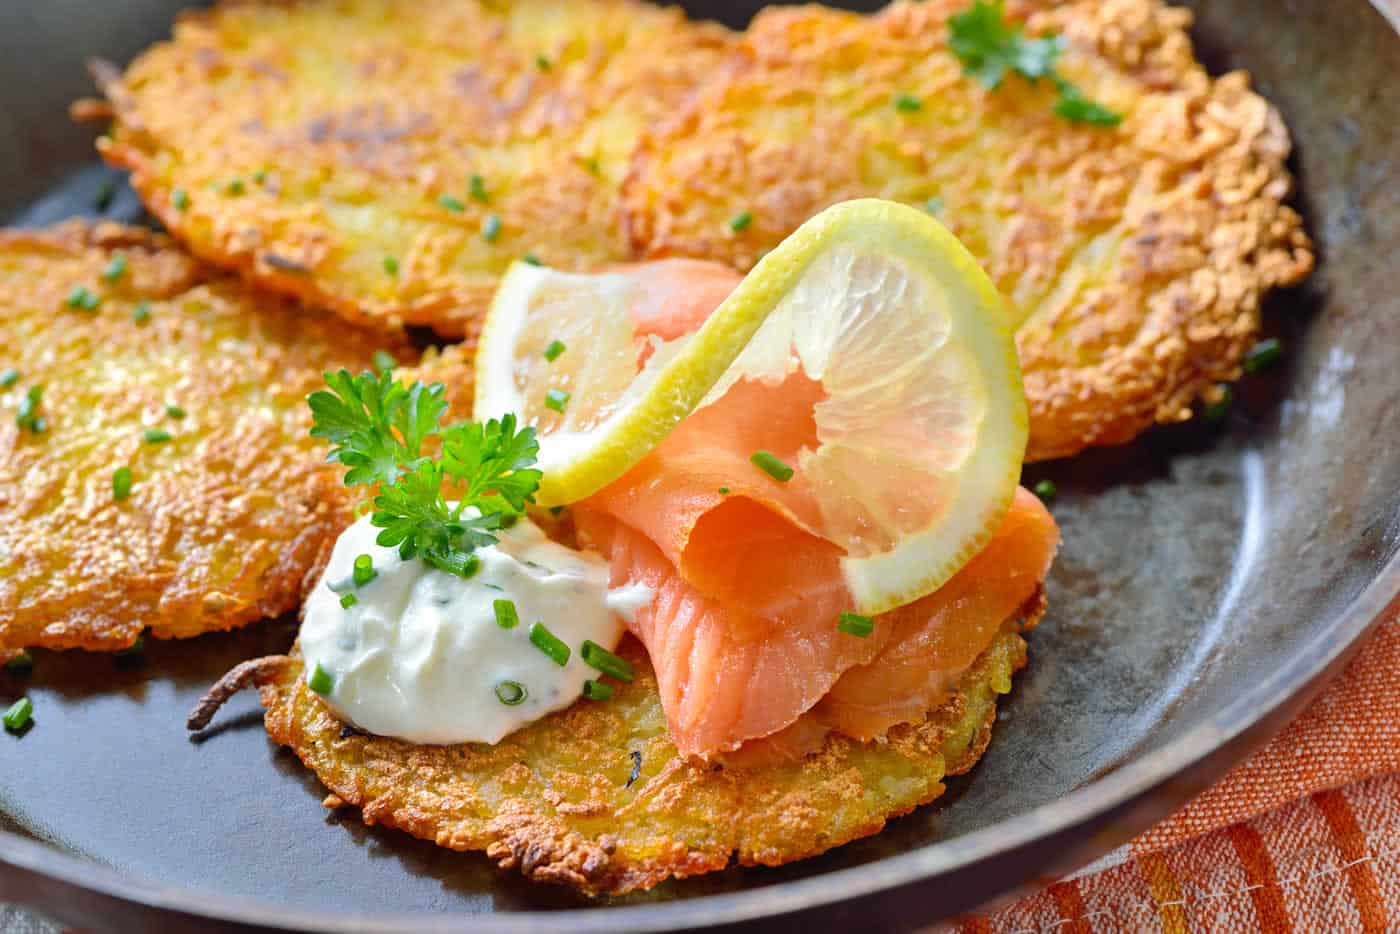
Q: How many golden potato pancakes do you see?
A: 4